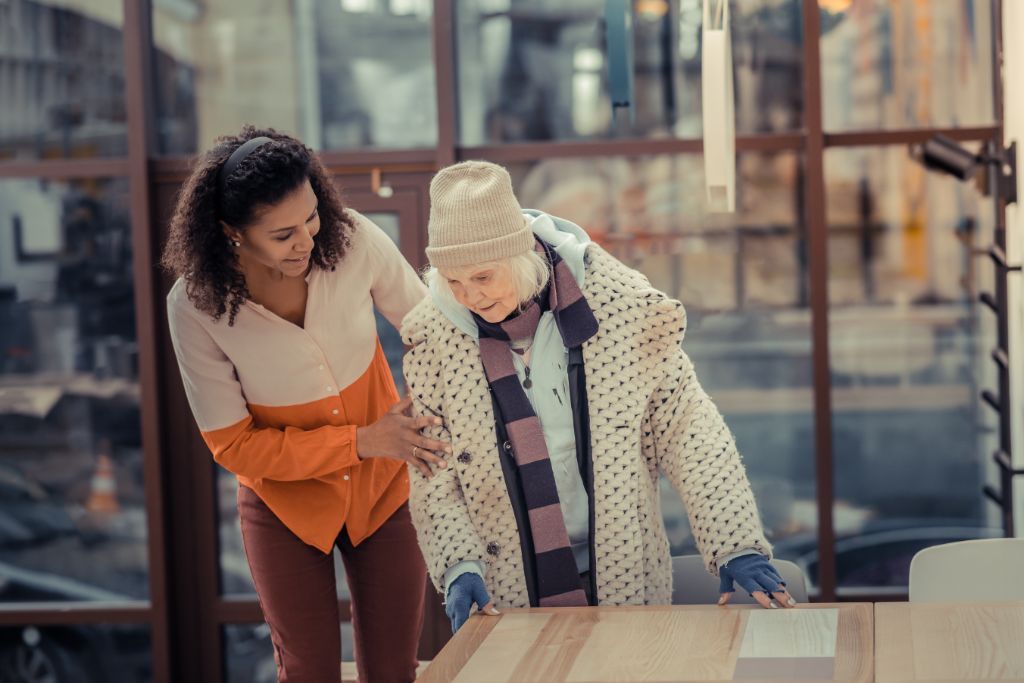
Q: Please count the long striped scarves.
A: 1